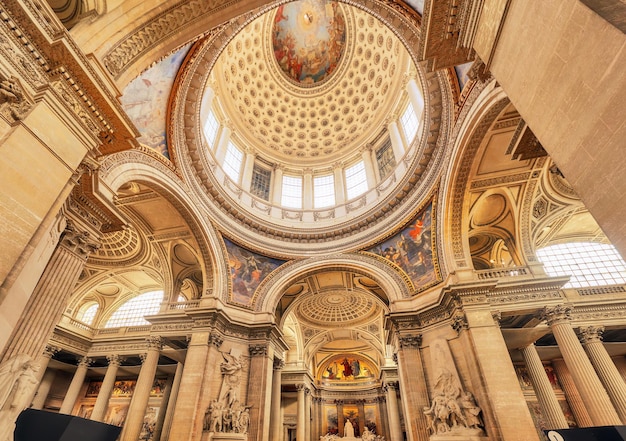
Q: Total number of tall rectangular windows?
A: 8